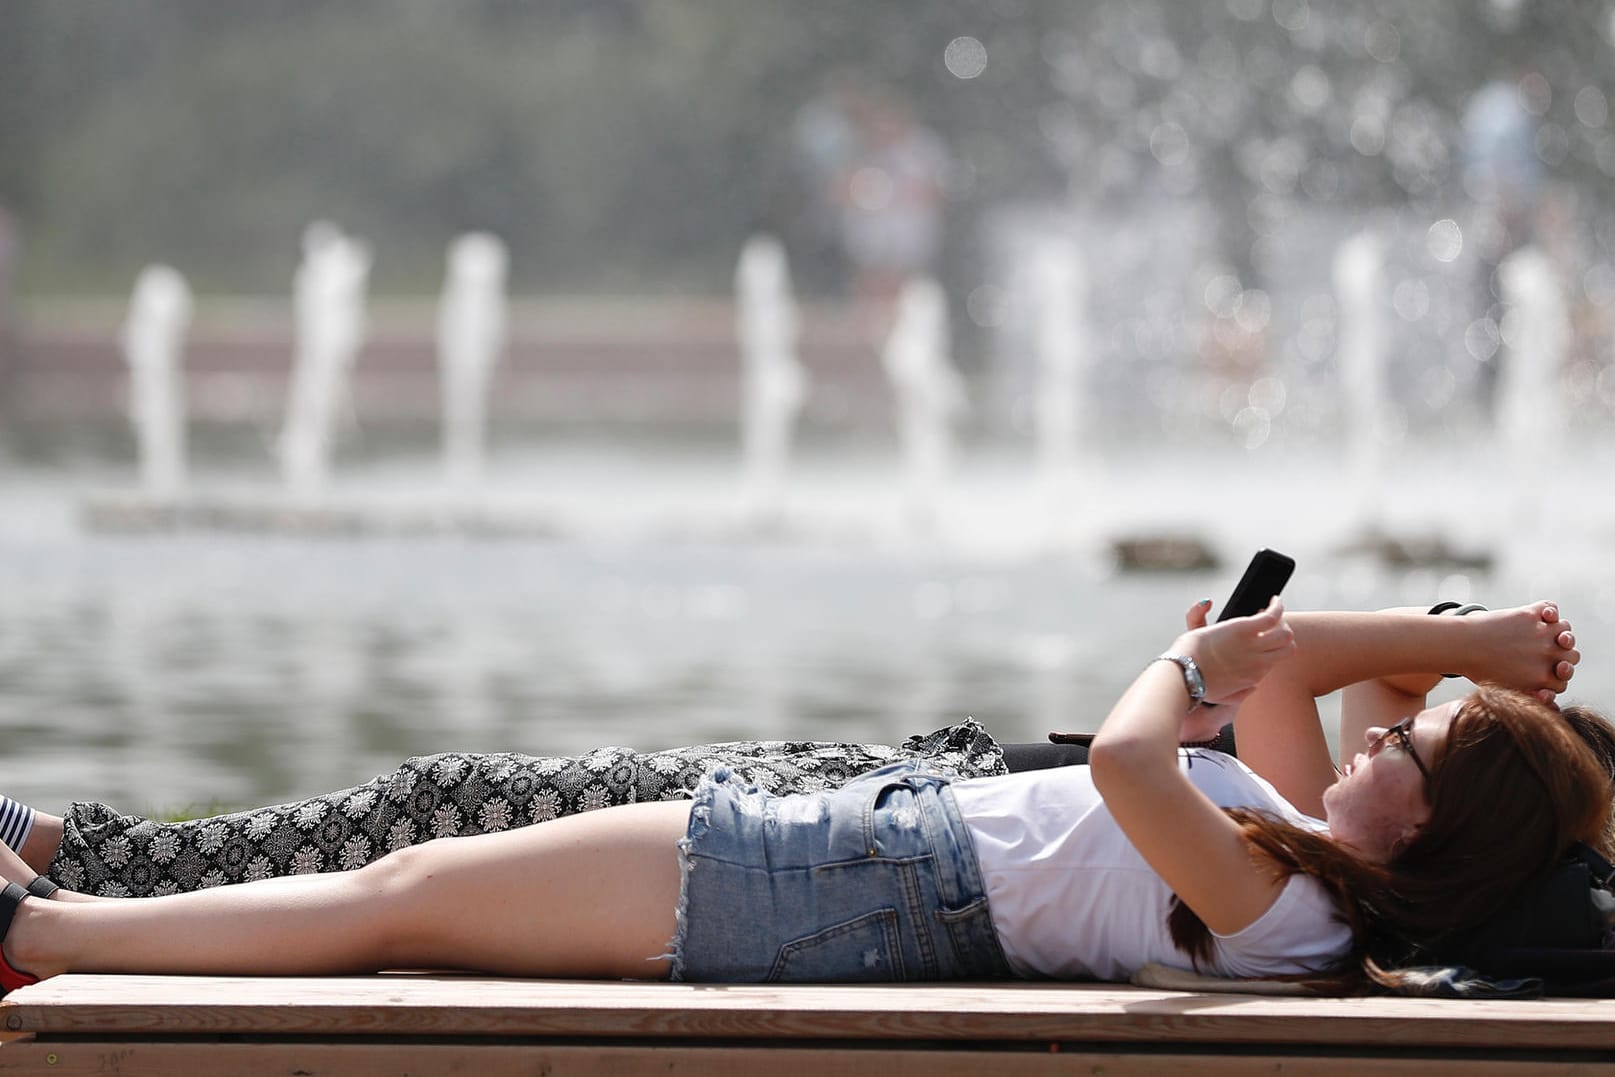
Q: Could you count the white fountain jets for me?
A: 8